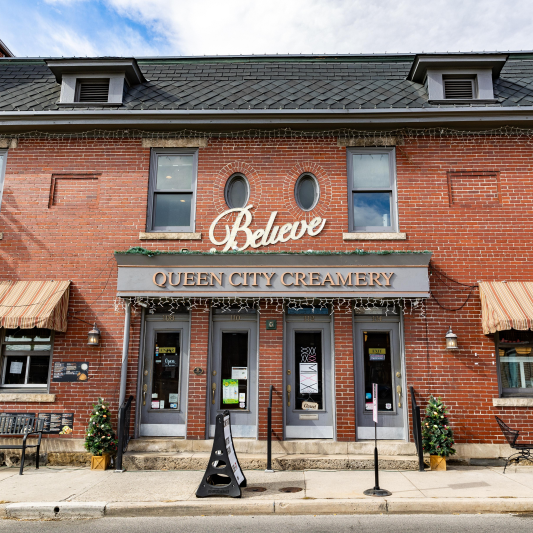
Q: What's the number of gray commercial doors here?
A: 4